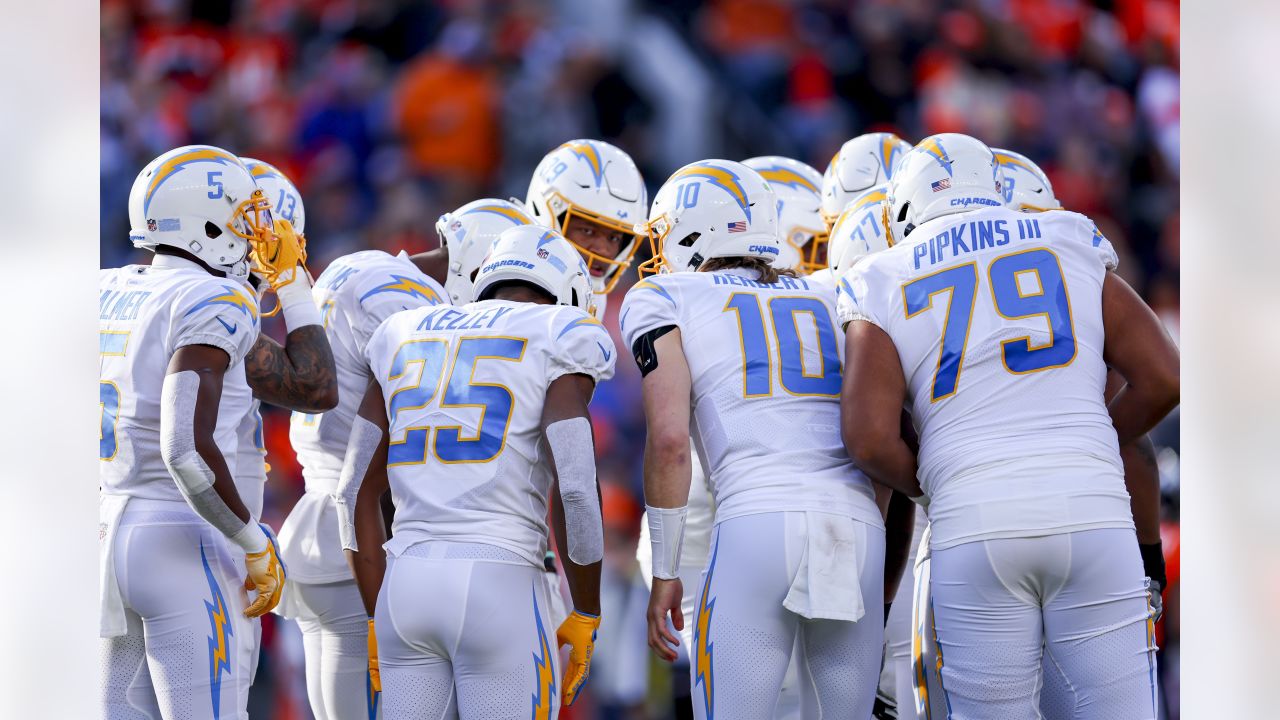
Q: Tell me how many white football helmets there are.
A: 11